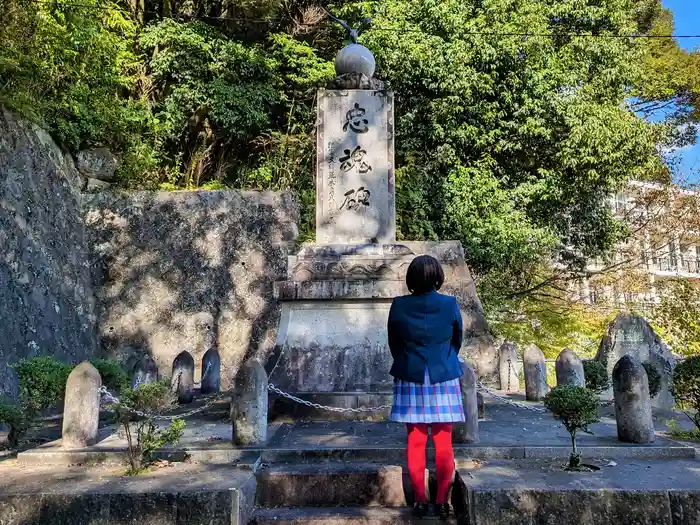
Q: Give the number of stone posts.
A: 10